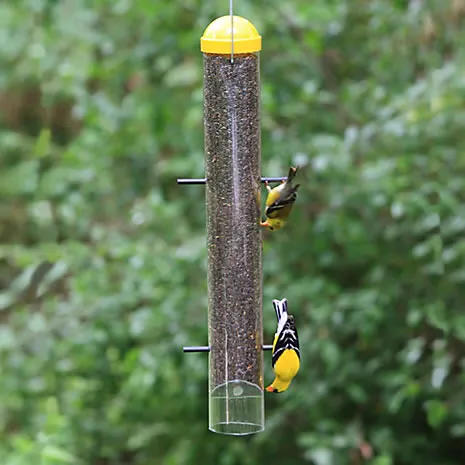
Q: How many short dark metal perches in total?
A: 4